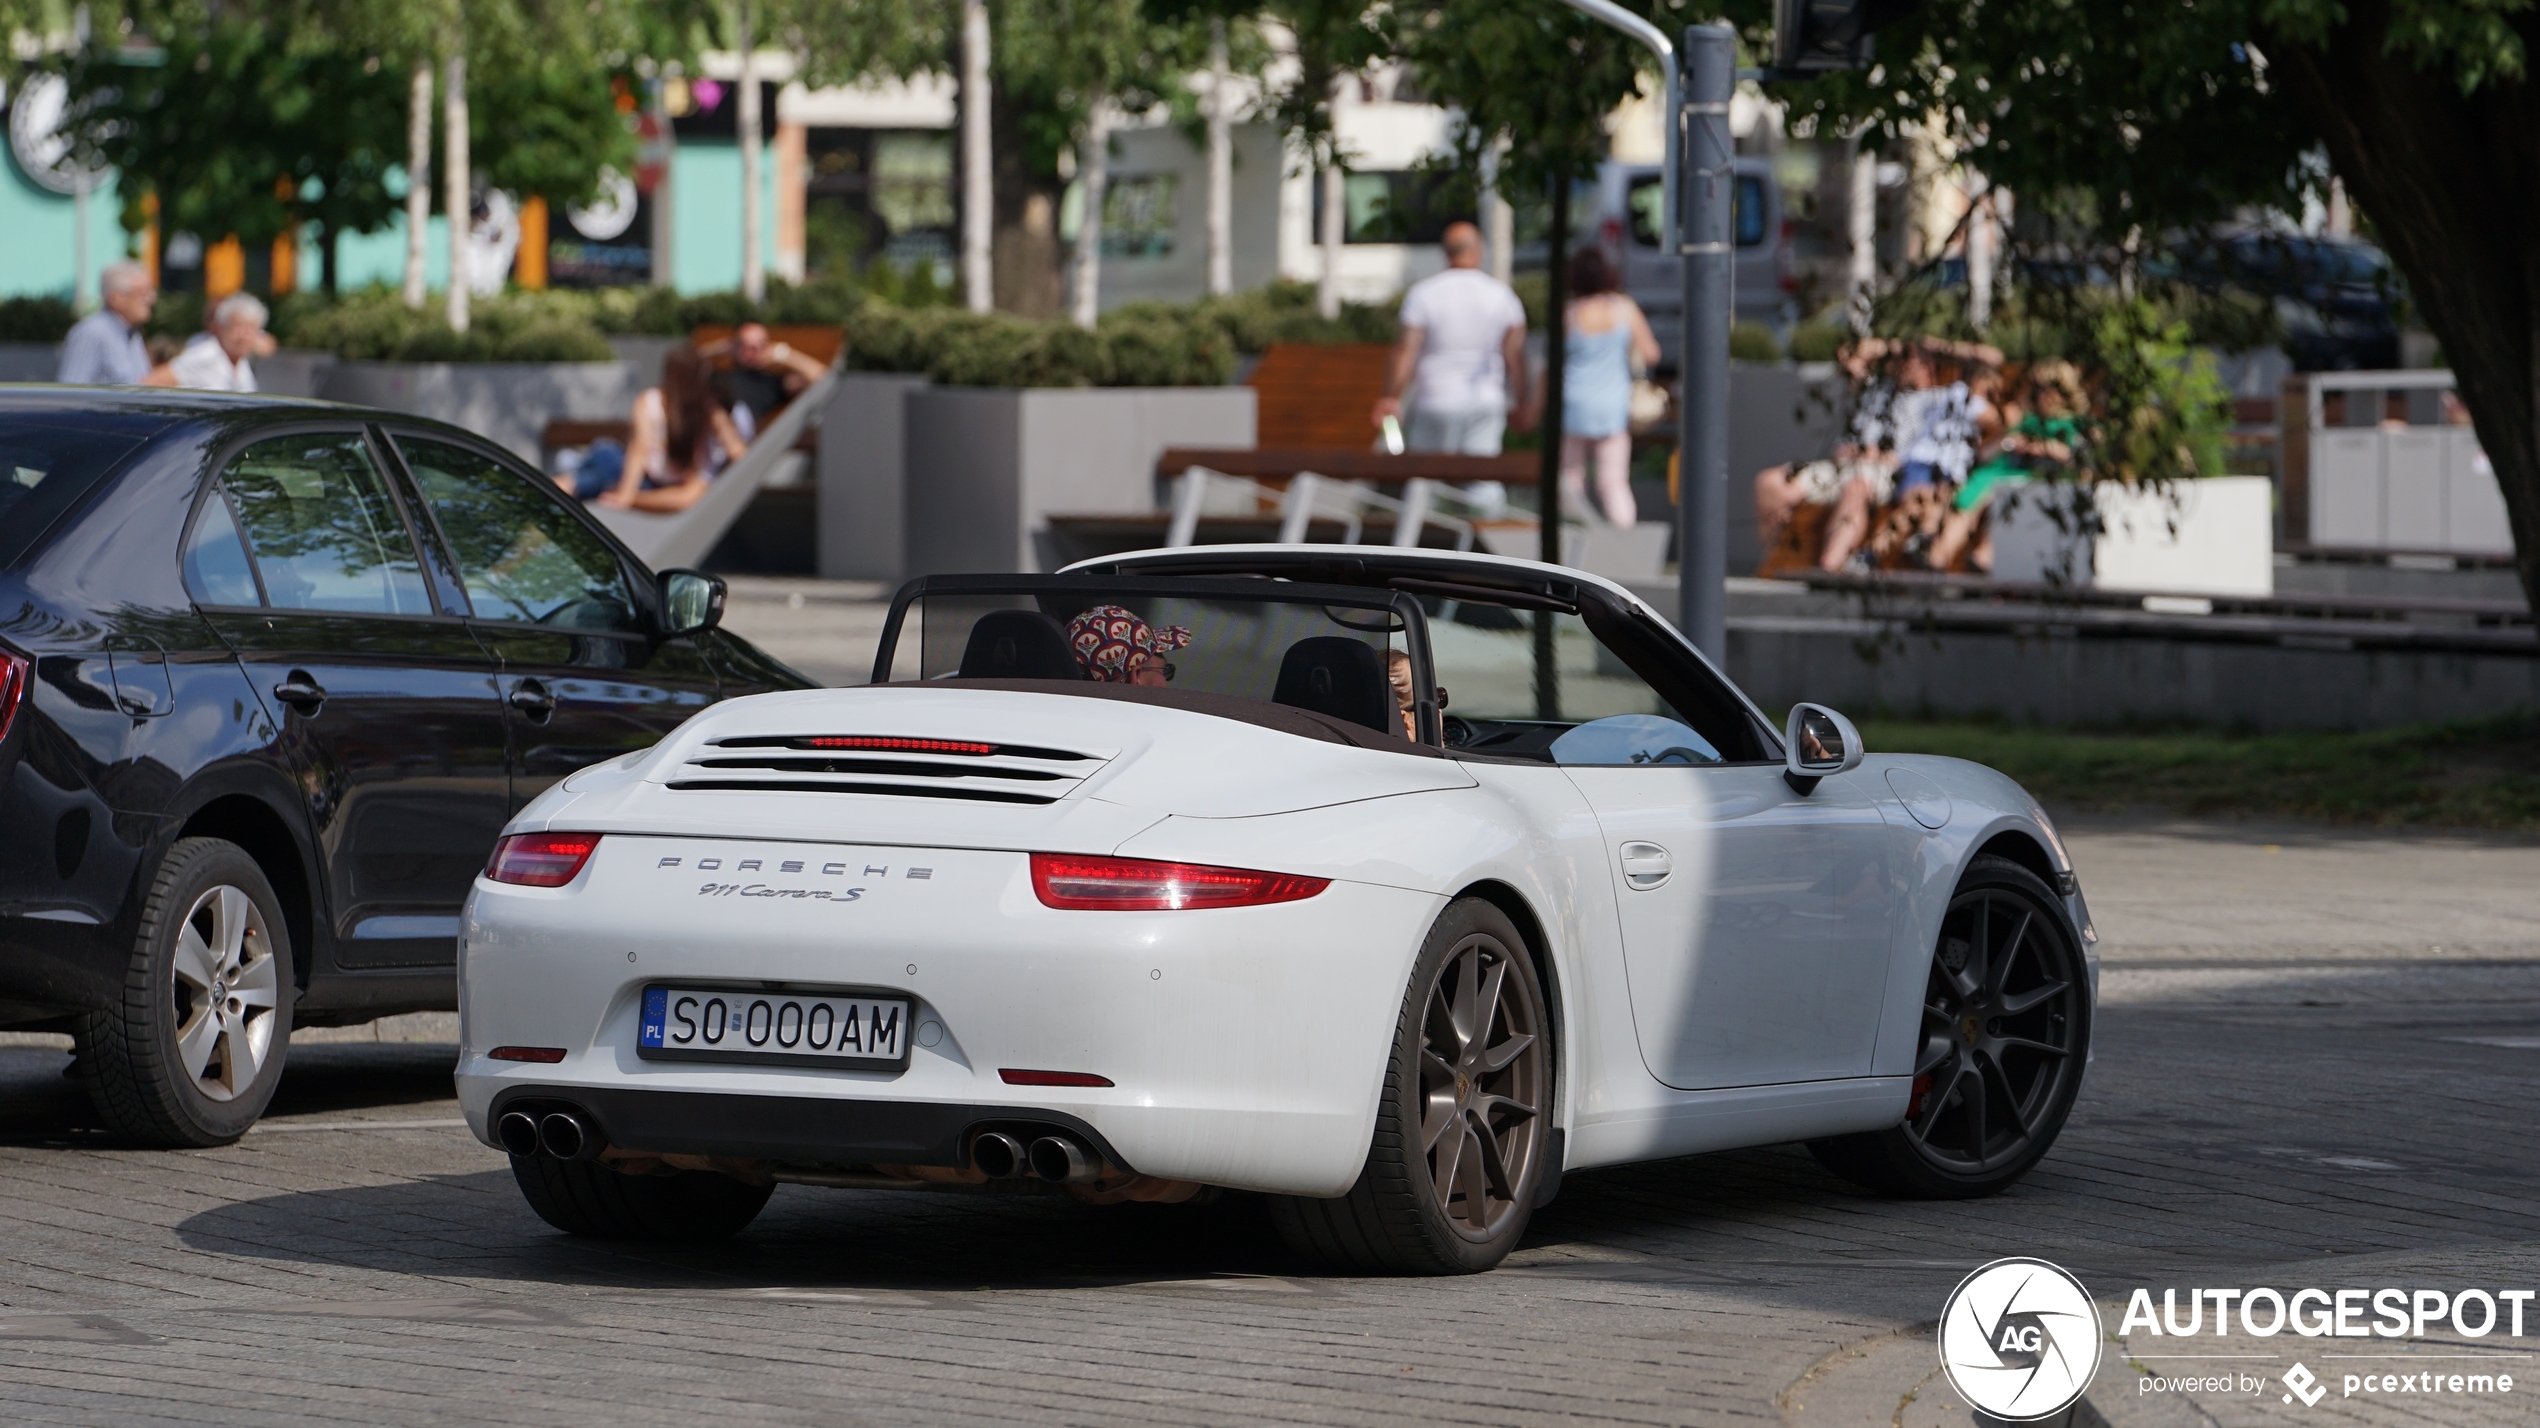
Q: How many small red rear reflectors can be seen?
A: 2